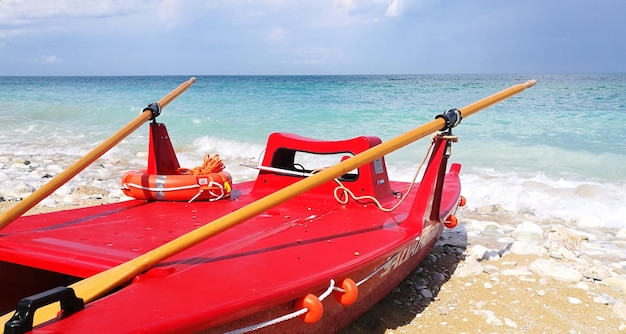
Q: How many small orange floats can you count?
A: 4